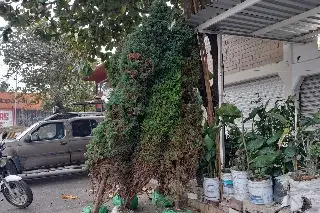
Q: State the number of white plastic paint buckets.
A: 4